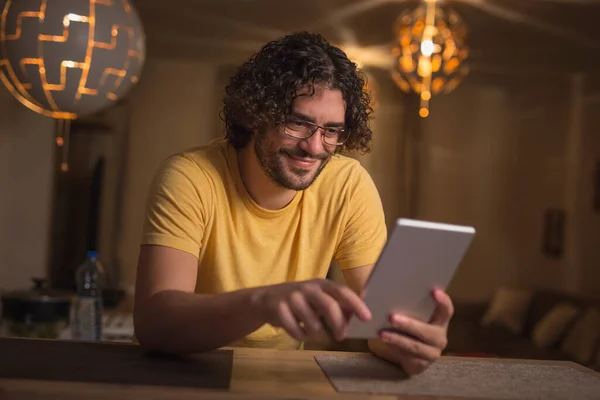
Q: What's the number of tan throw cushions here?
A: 3